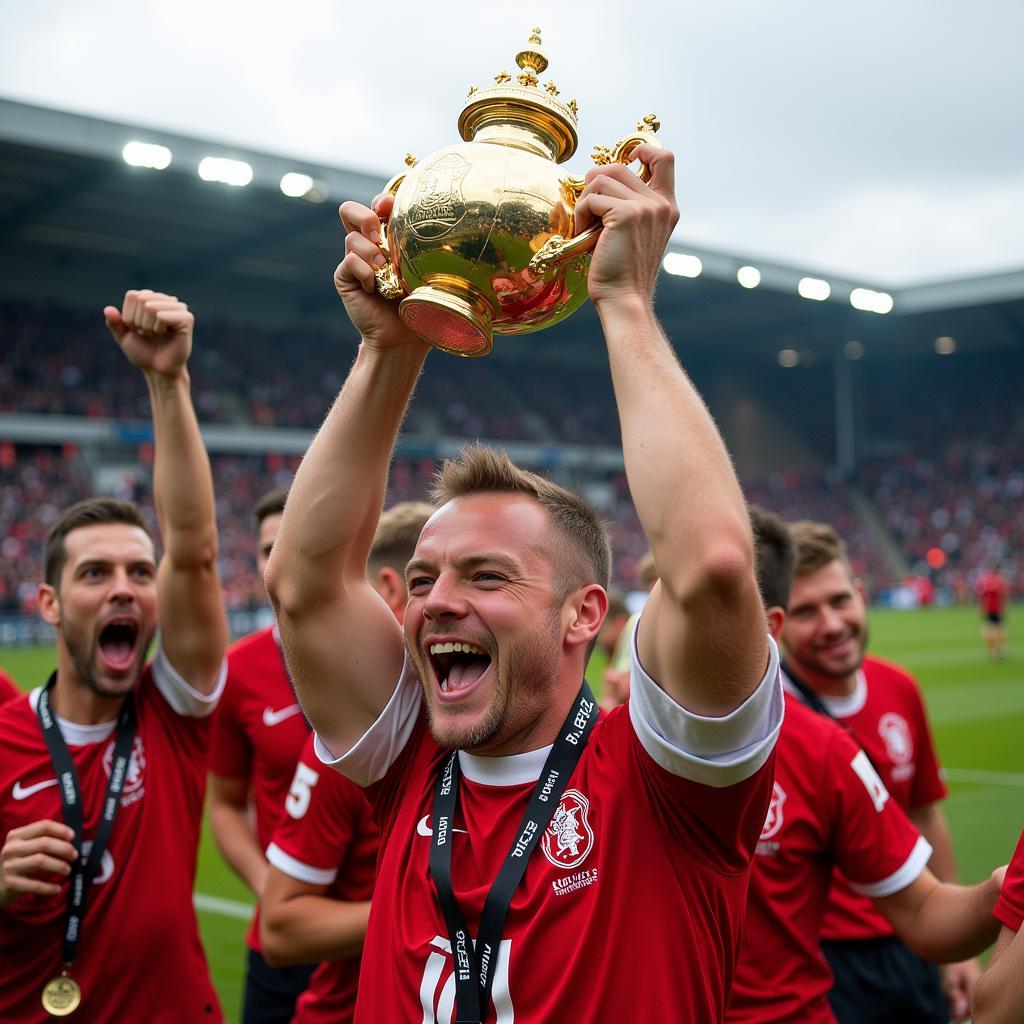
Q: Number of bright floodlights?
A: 7